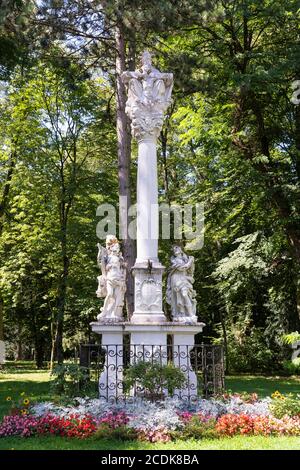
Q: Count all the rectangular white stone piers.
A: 3